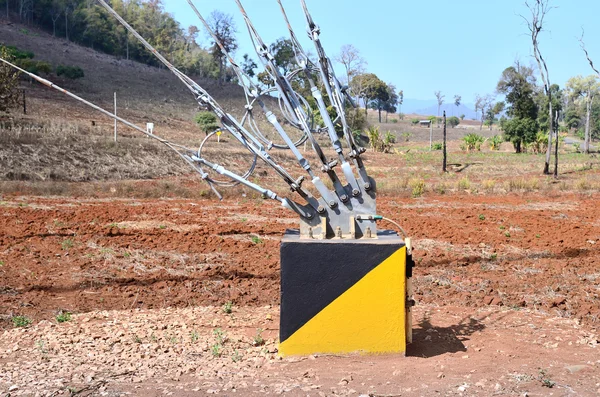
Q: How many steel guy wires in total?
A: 6